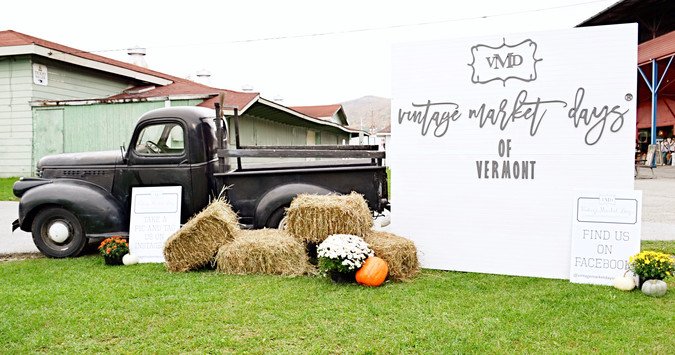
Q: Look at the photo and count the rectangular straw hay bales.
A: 4